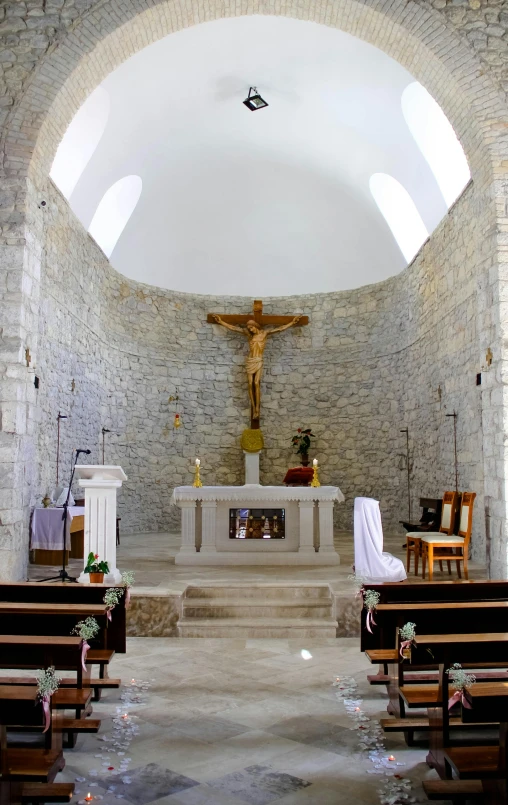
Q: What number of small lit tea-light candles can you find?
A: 6